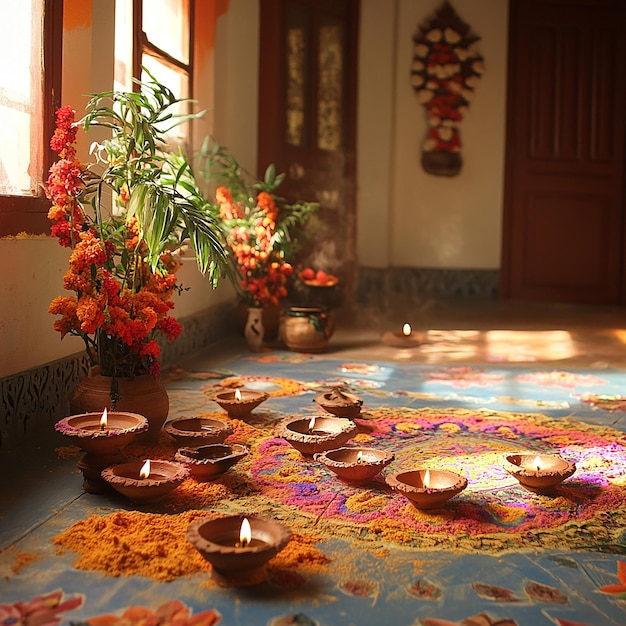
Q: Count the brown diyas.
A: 12